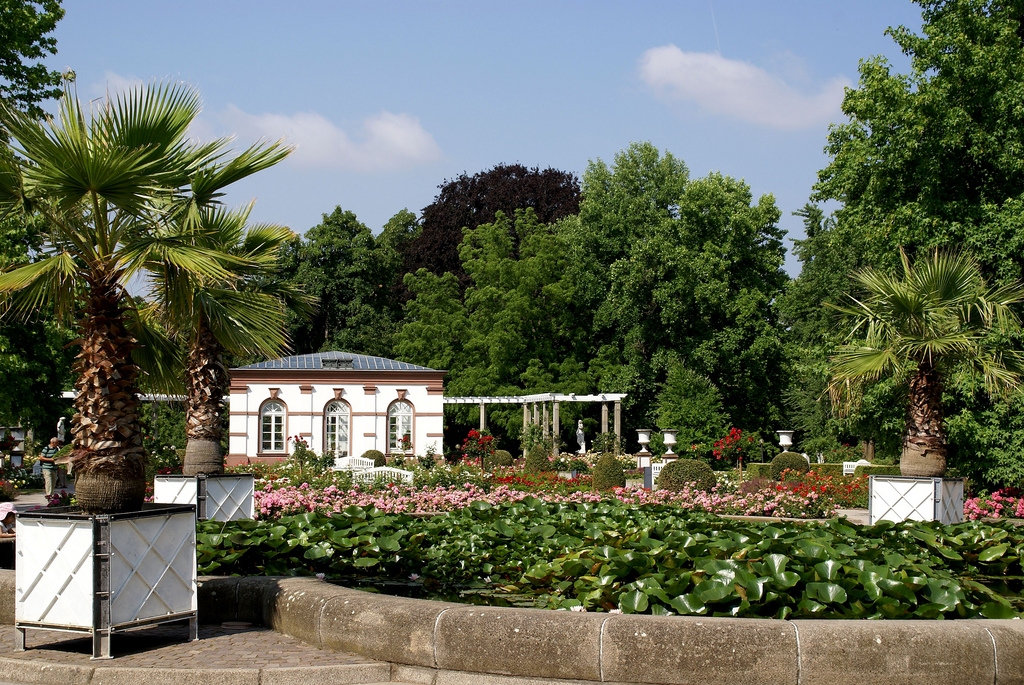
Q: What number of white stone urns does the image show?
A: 3